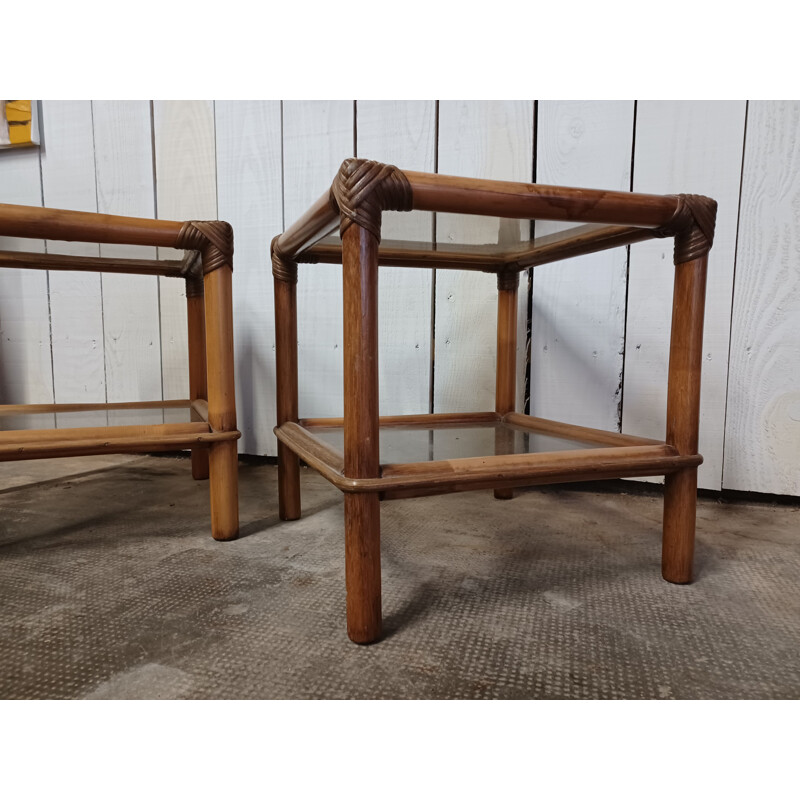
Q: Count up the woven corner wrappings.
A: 6